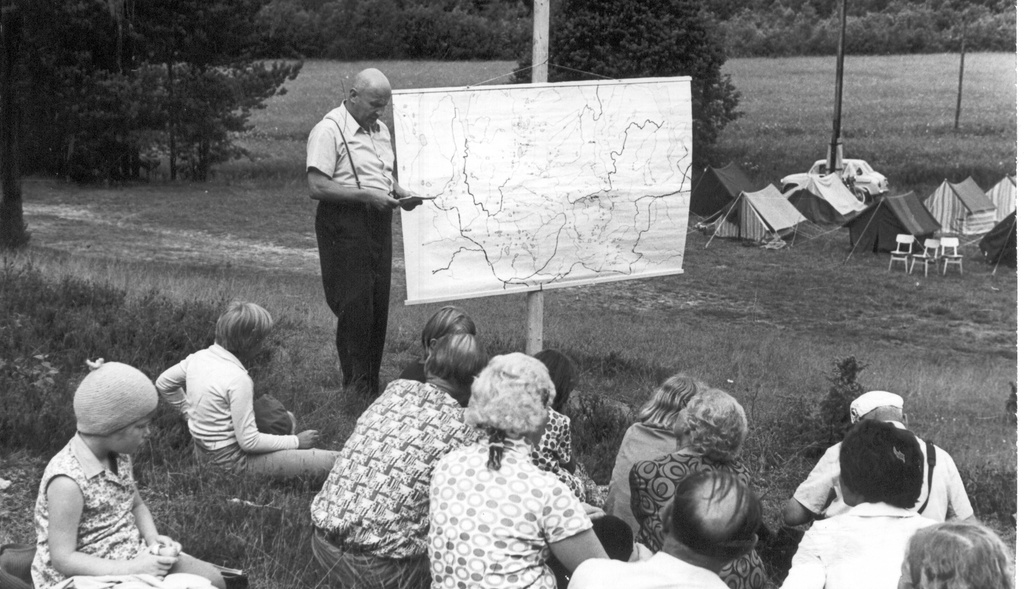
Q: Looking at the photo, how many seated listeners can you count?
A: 12